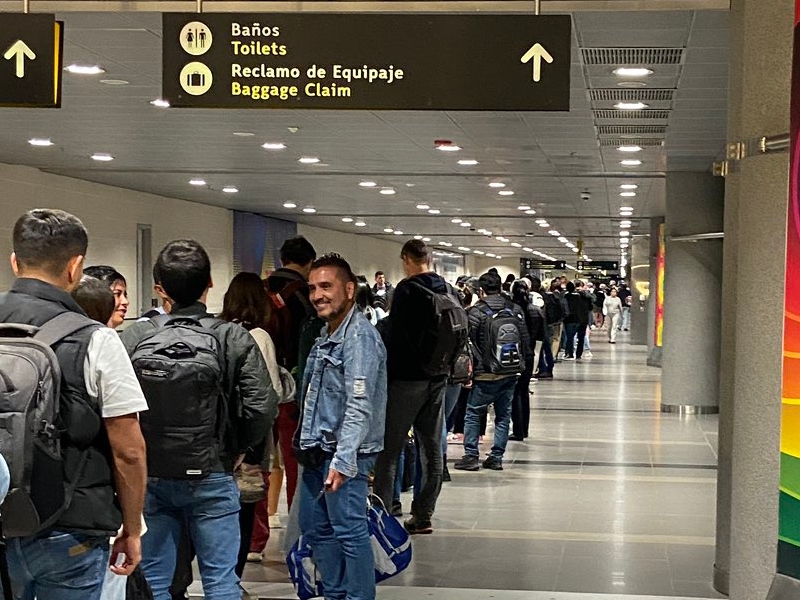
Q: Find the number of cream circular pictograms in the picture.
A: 2